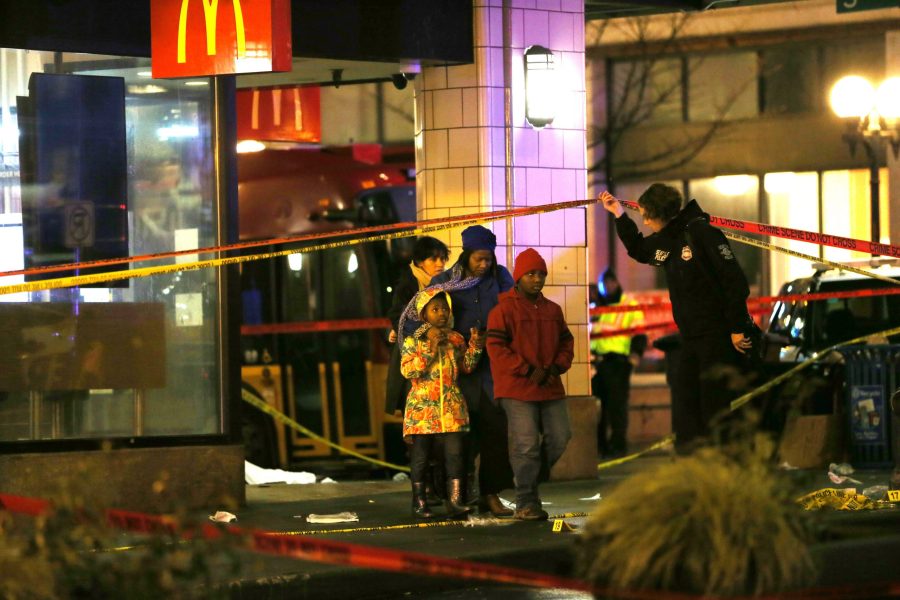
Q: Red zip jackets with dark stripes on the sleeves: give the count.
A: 1